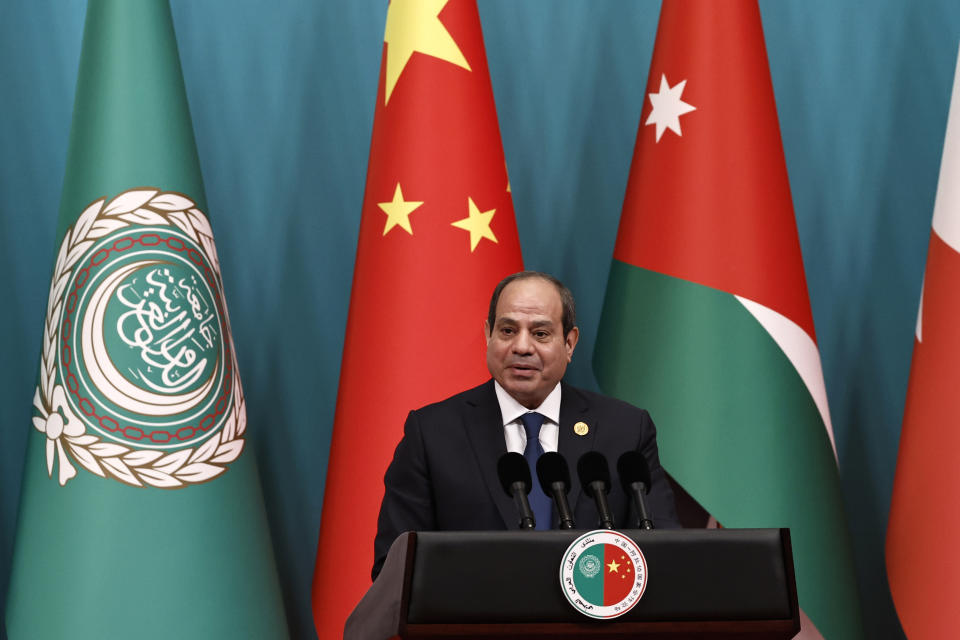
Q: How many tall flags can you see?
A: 4